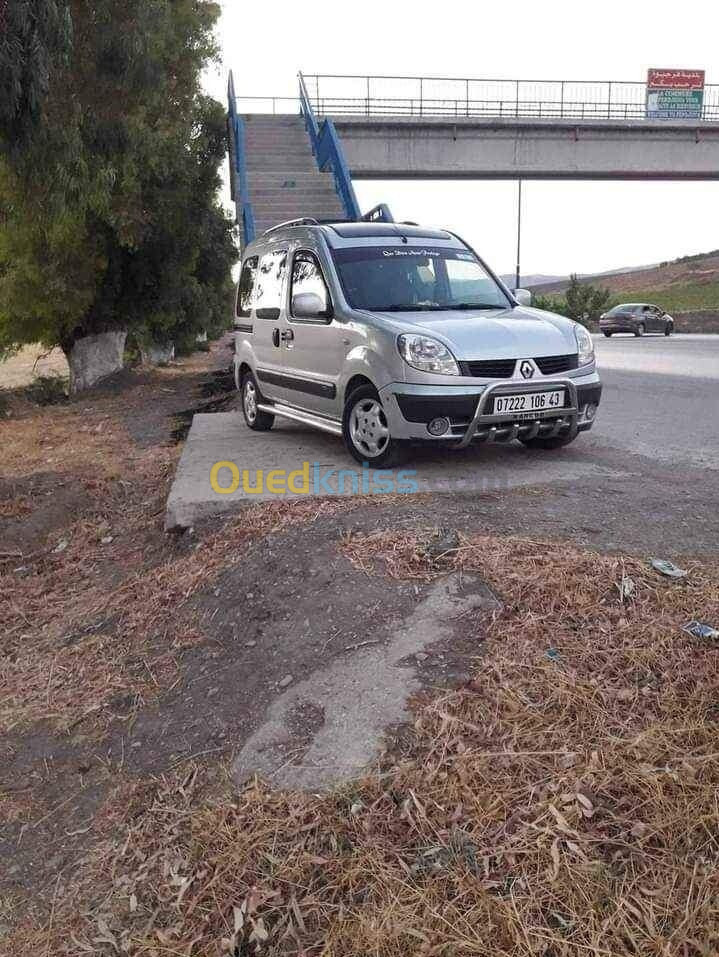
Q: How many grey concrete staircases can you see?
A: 1